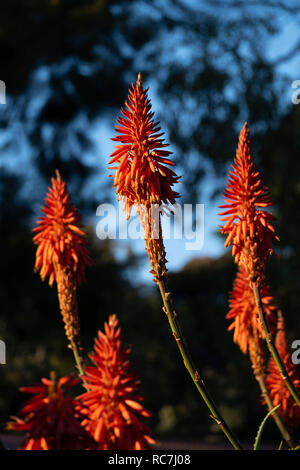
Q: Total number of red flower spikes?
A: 7